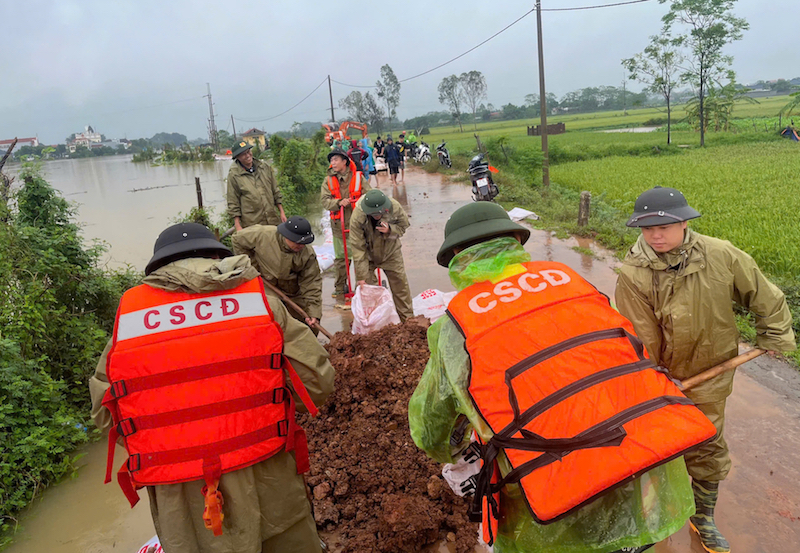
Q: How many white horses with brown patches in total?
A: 0